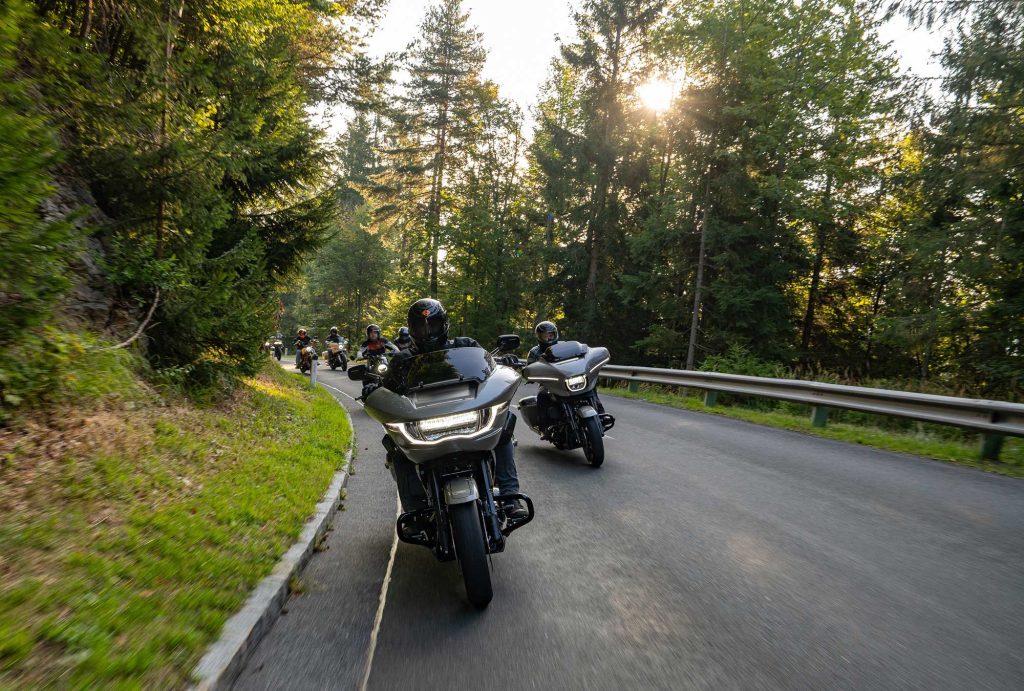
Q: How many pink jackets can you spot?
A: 0